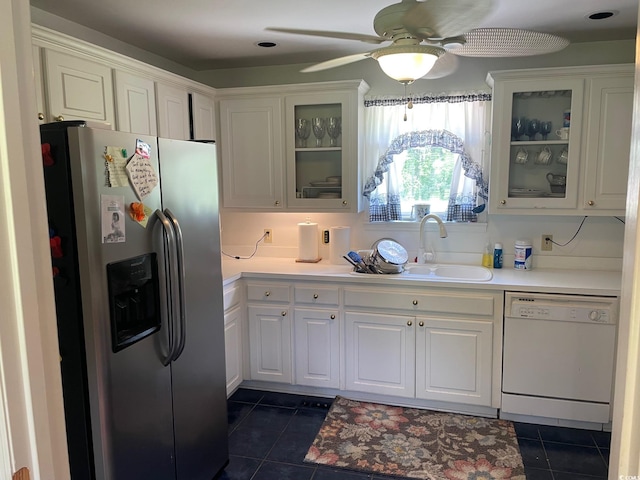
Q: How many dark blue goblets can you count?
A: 3